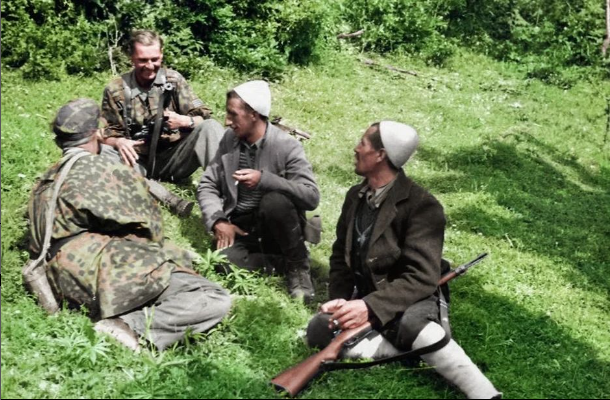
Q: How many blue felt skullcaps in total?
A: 0